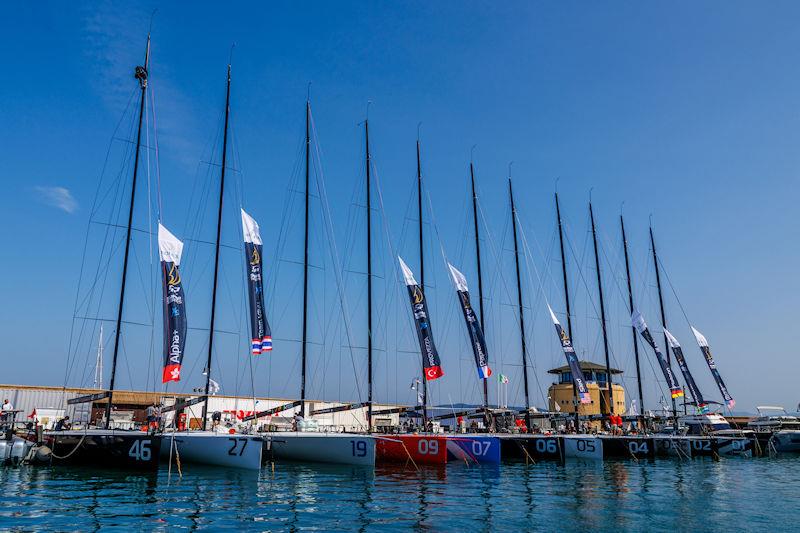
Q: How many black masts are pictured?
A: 11